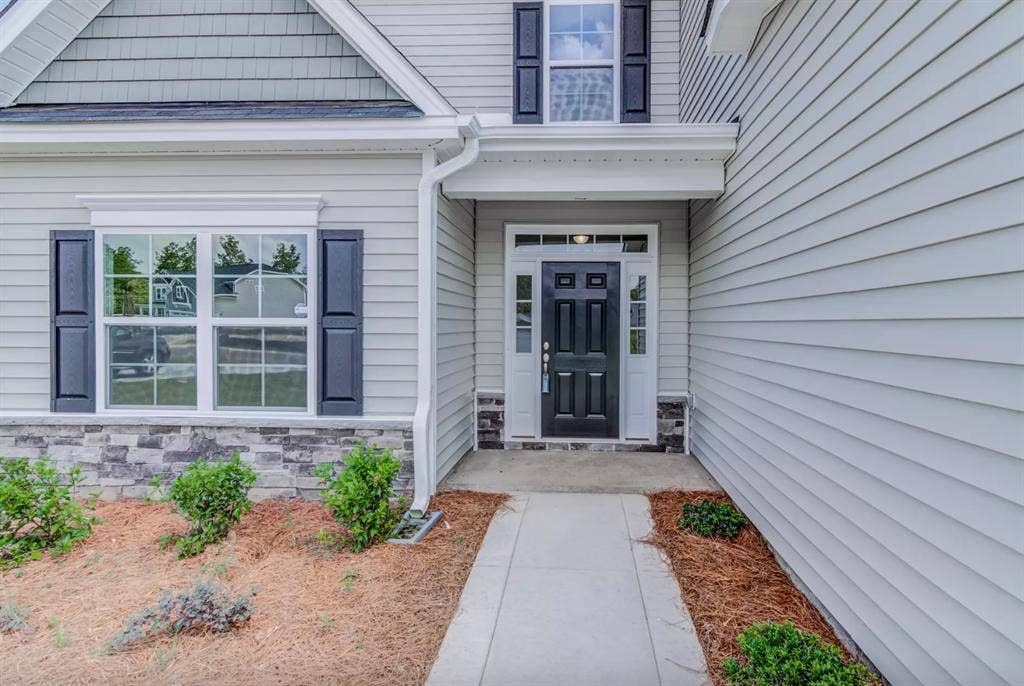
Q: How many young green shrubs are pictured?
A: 5